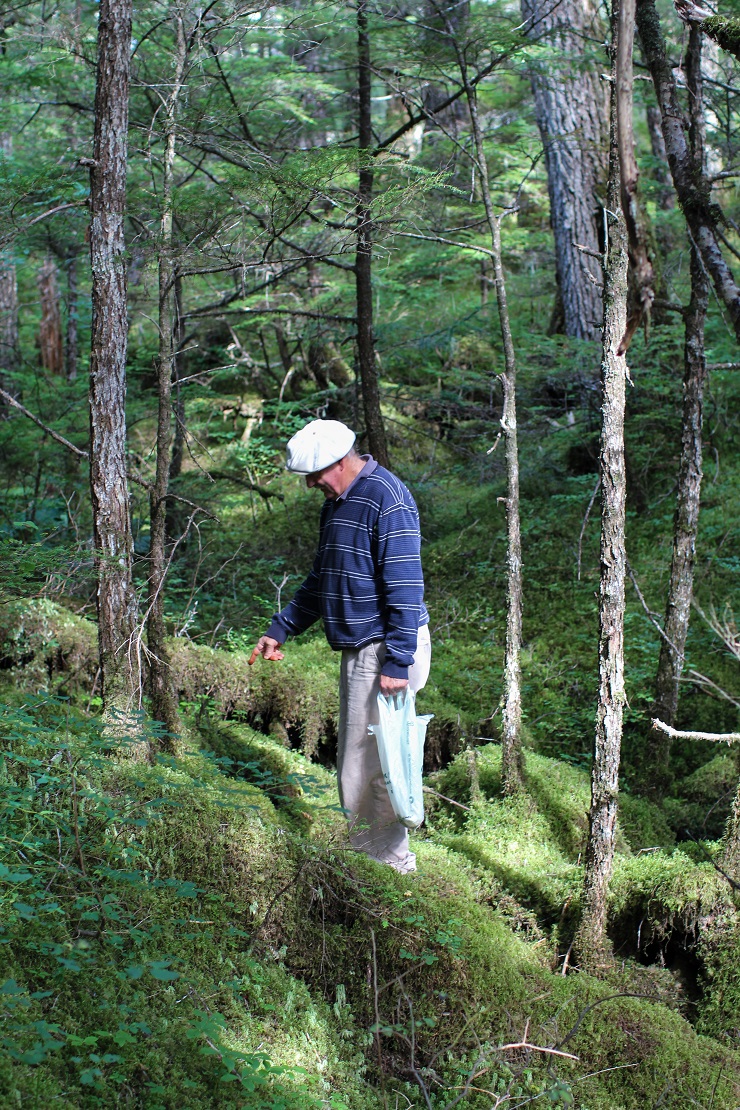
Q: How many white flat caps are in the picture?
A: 1